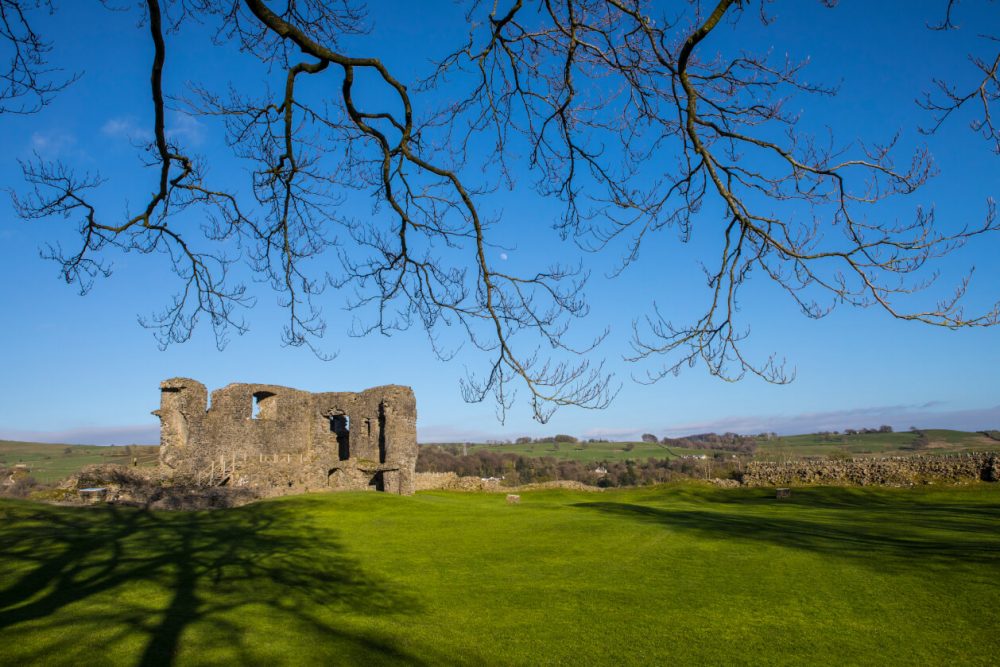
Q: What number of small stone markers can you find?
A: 2